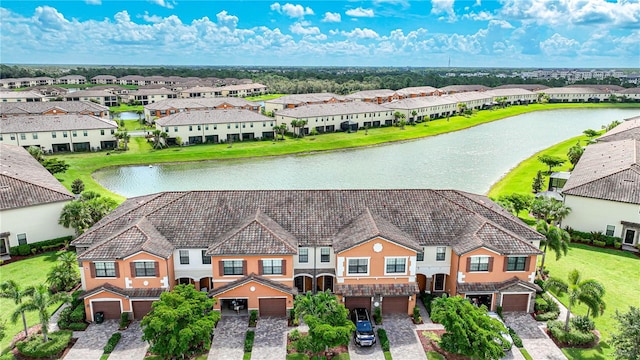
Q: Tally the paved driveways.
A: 8